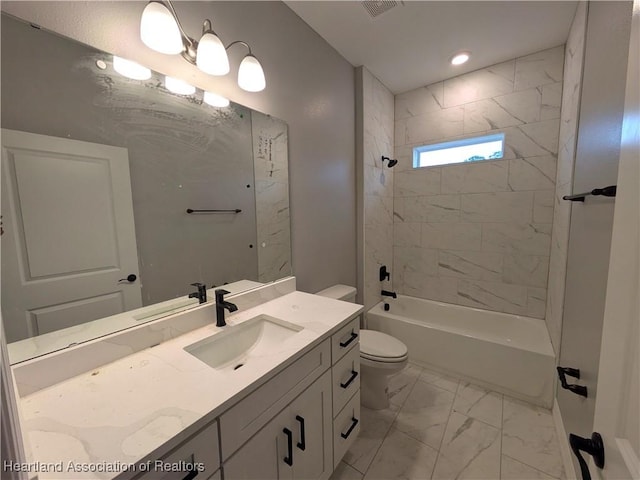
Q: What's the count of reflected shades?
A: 3